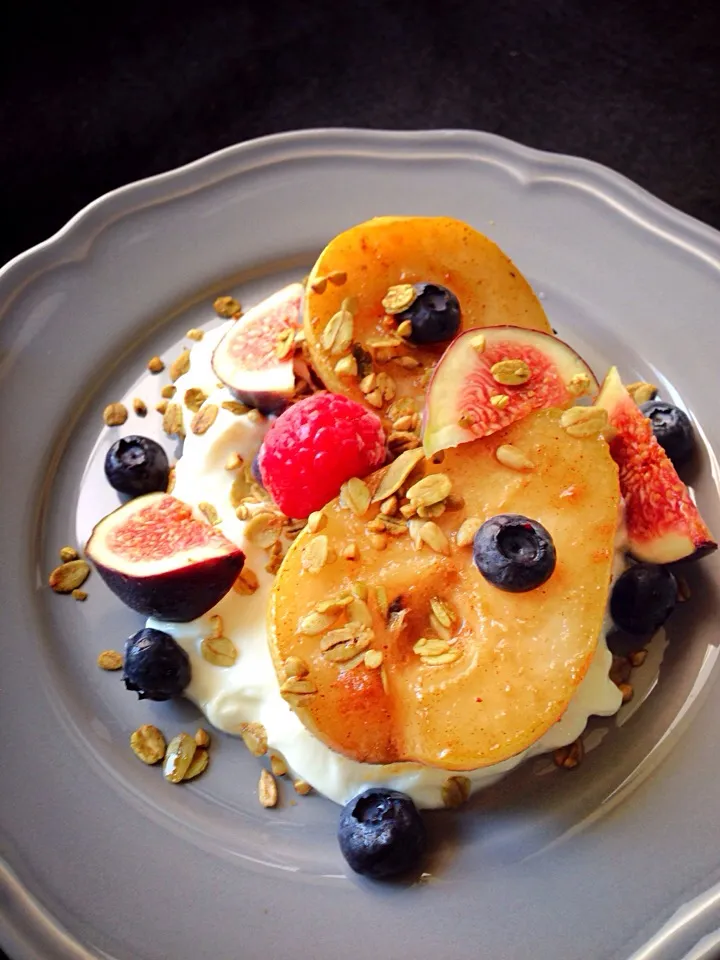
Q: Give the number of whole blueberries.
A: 7